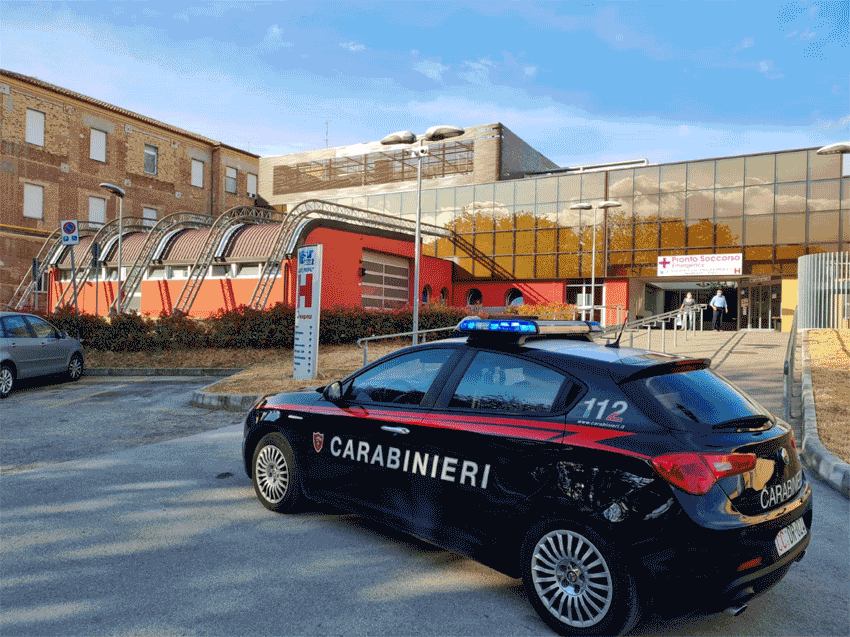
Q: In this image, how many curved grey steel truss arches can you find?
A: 5